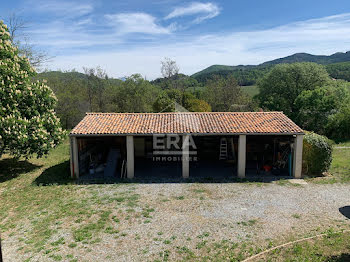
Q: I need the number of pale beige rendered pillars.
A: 5